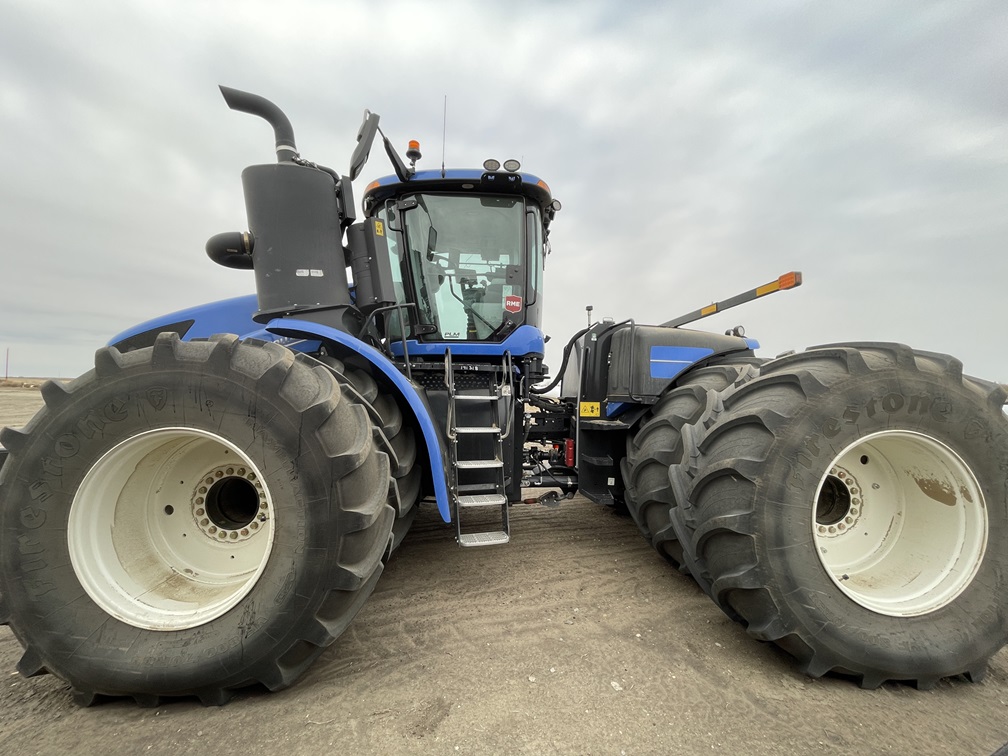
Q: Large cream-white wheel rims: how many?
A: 2